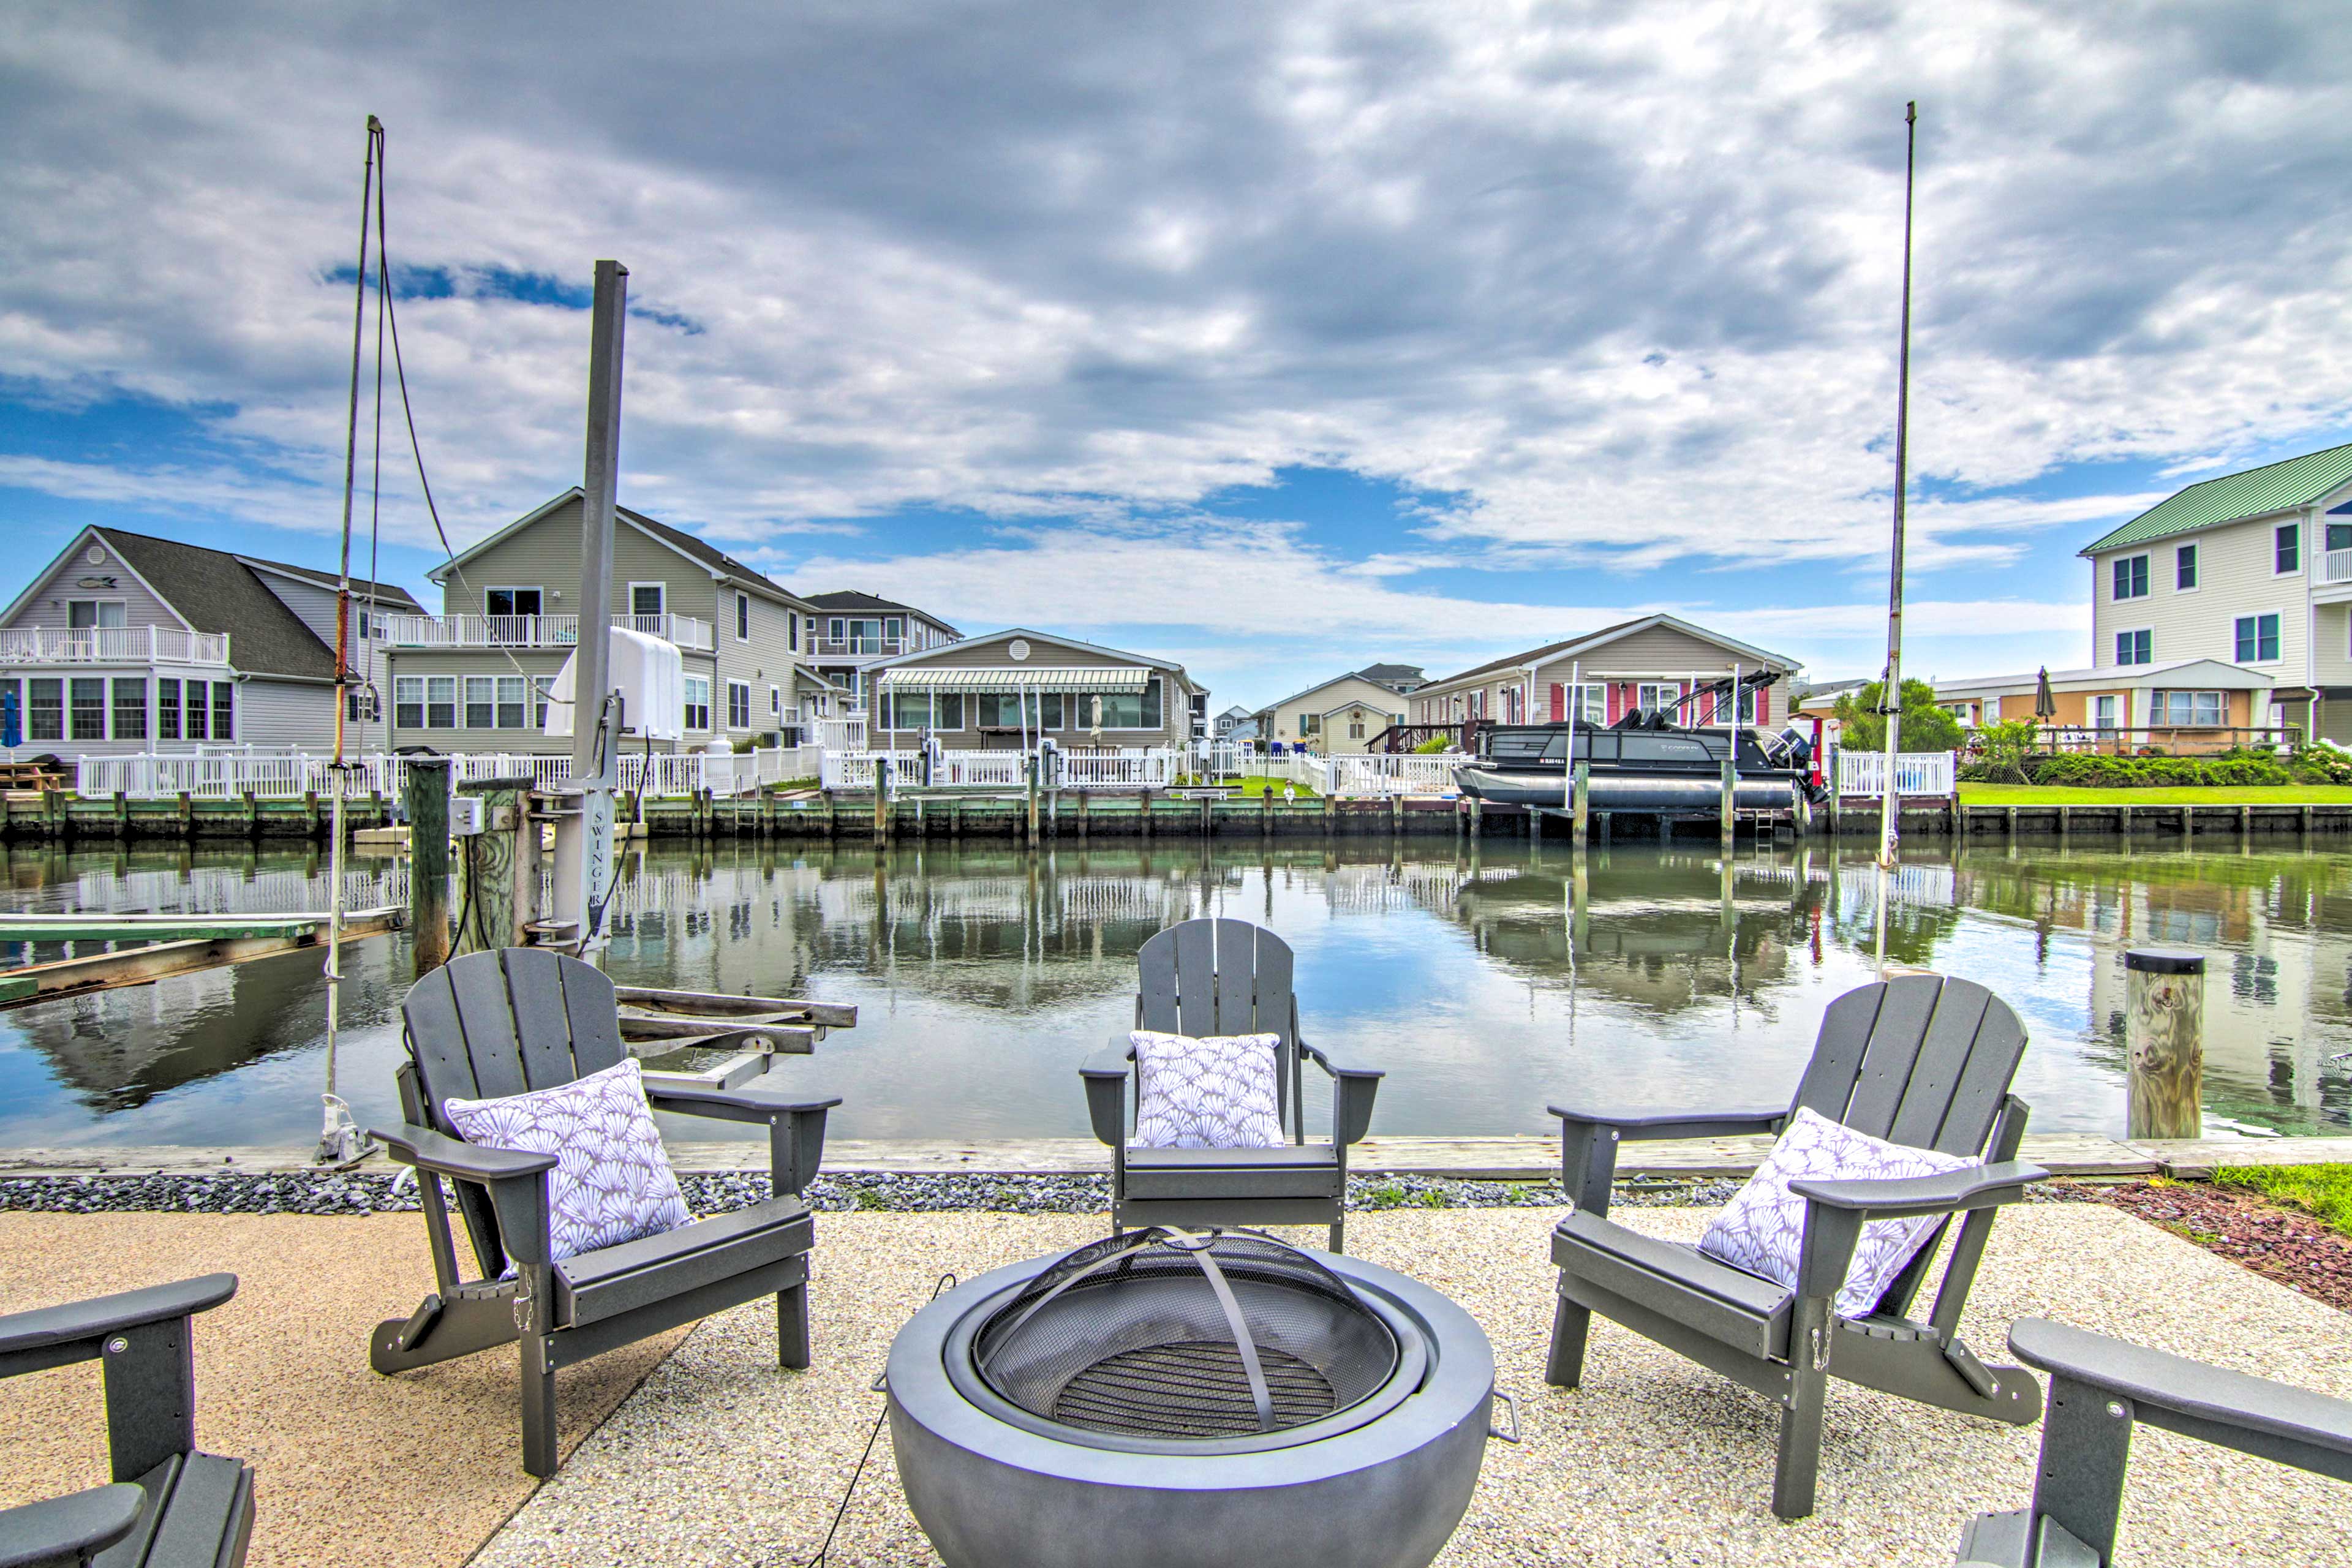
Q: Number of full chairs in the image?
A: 3